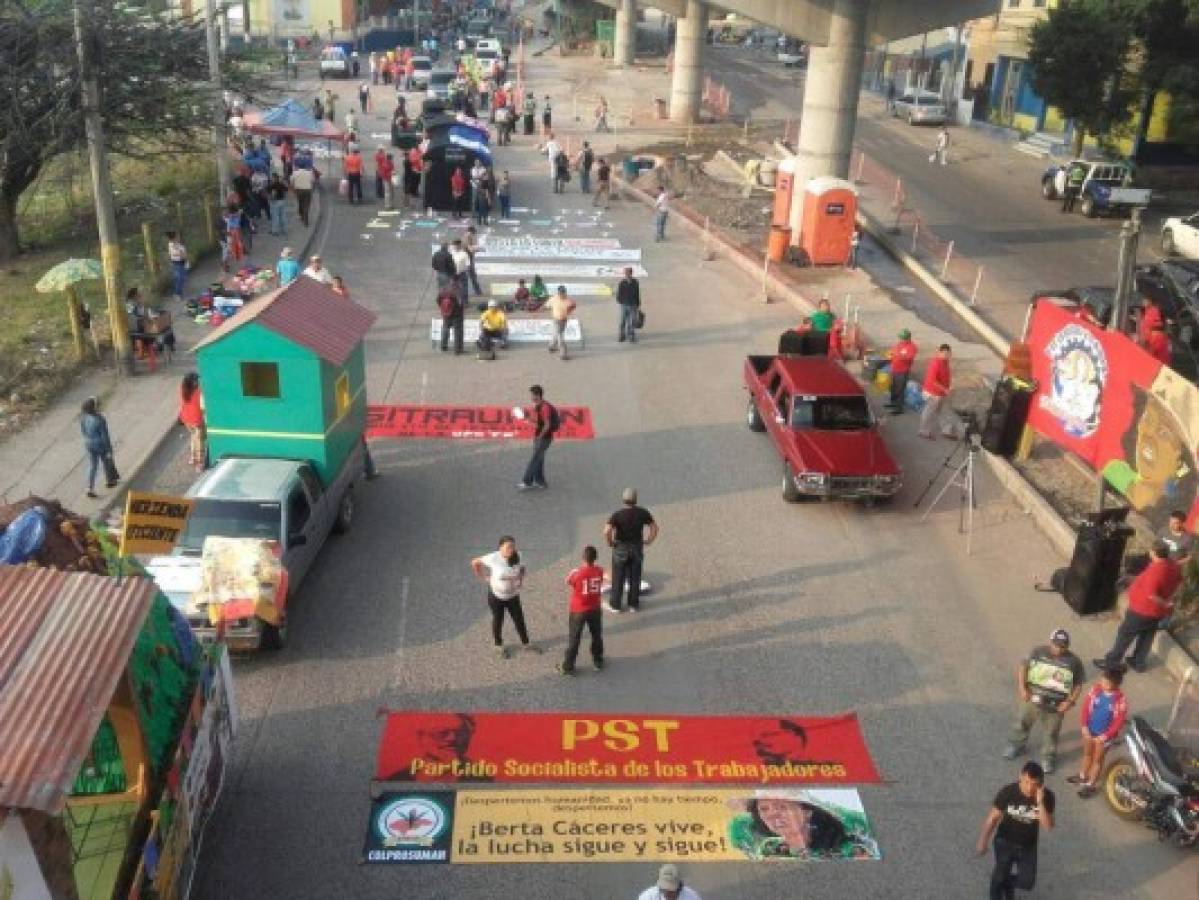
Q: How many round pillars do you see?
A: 3